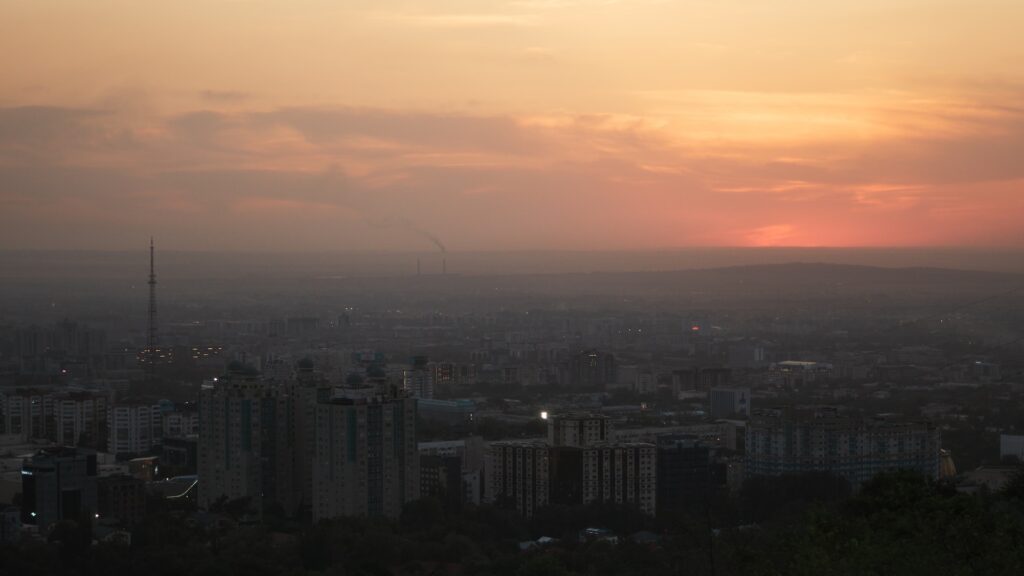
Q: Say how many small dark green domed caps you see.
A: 5